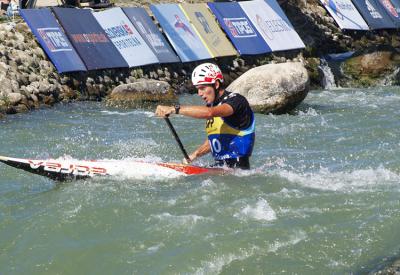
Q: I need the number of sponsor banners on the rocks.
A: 11